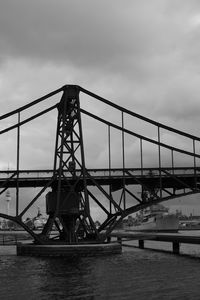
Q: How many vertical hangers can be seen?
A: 7